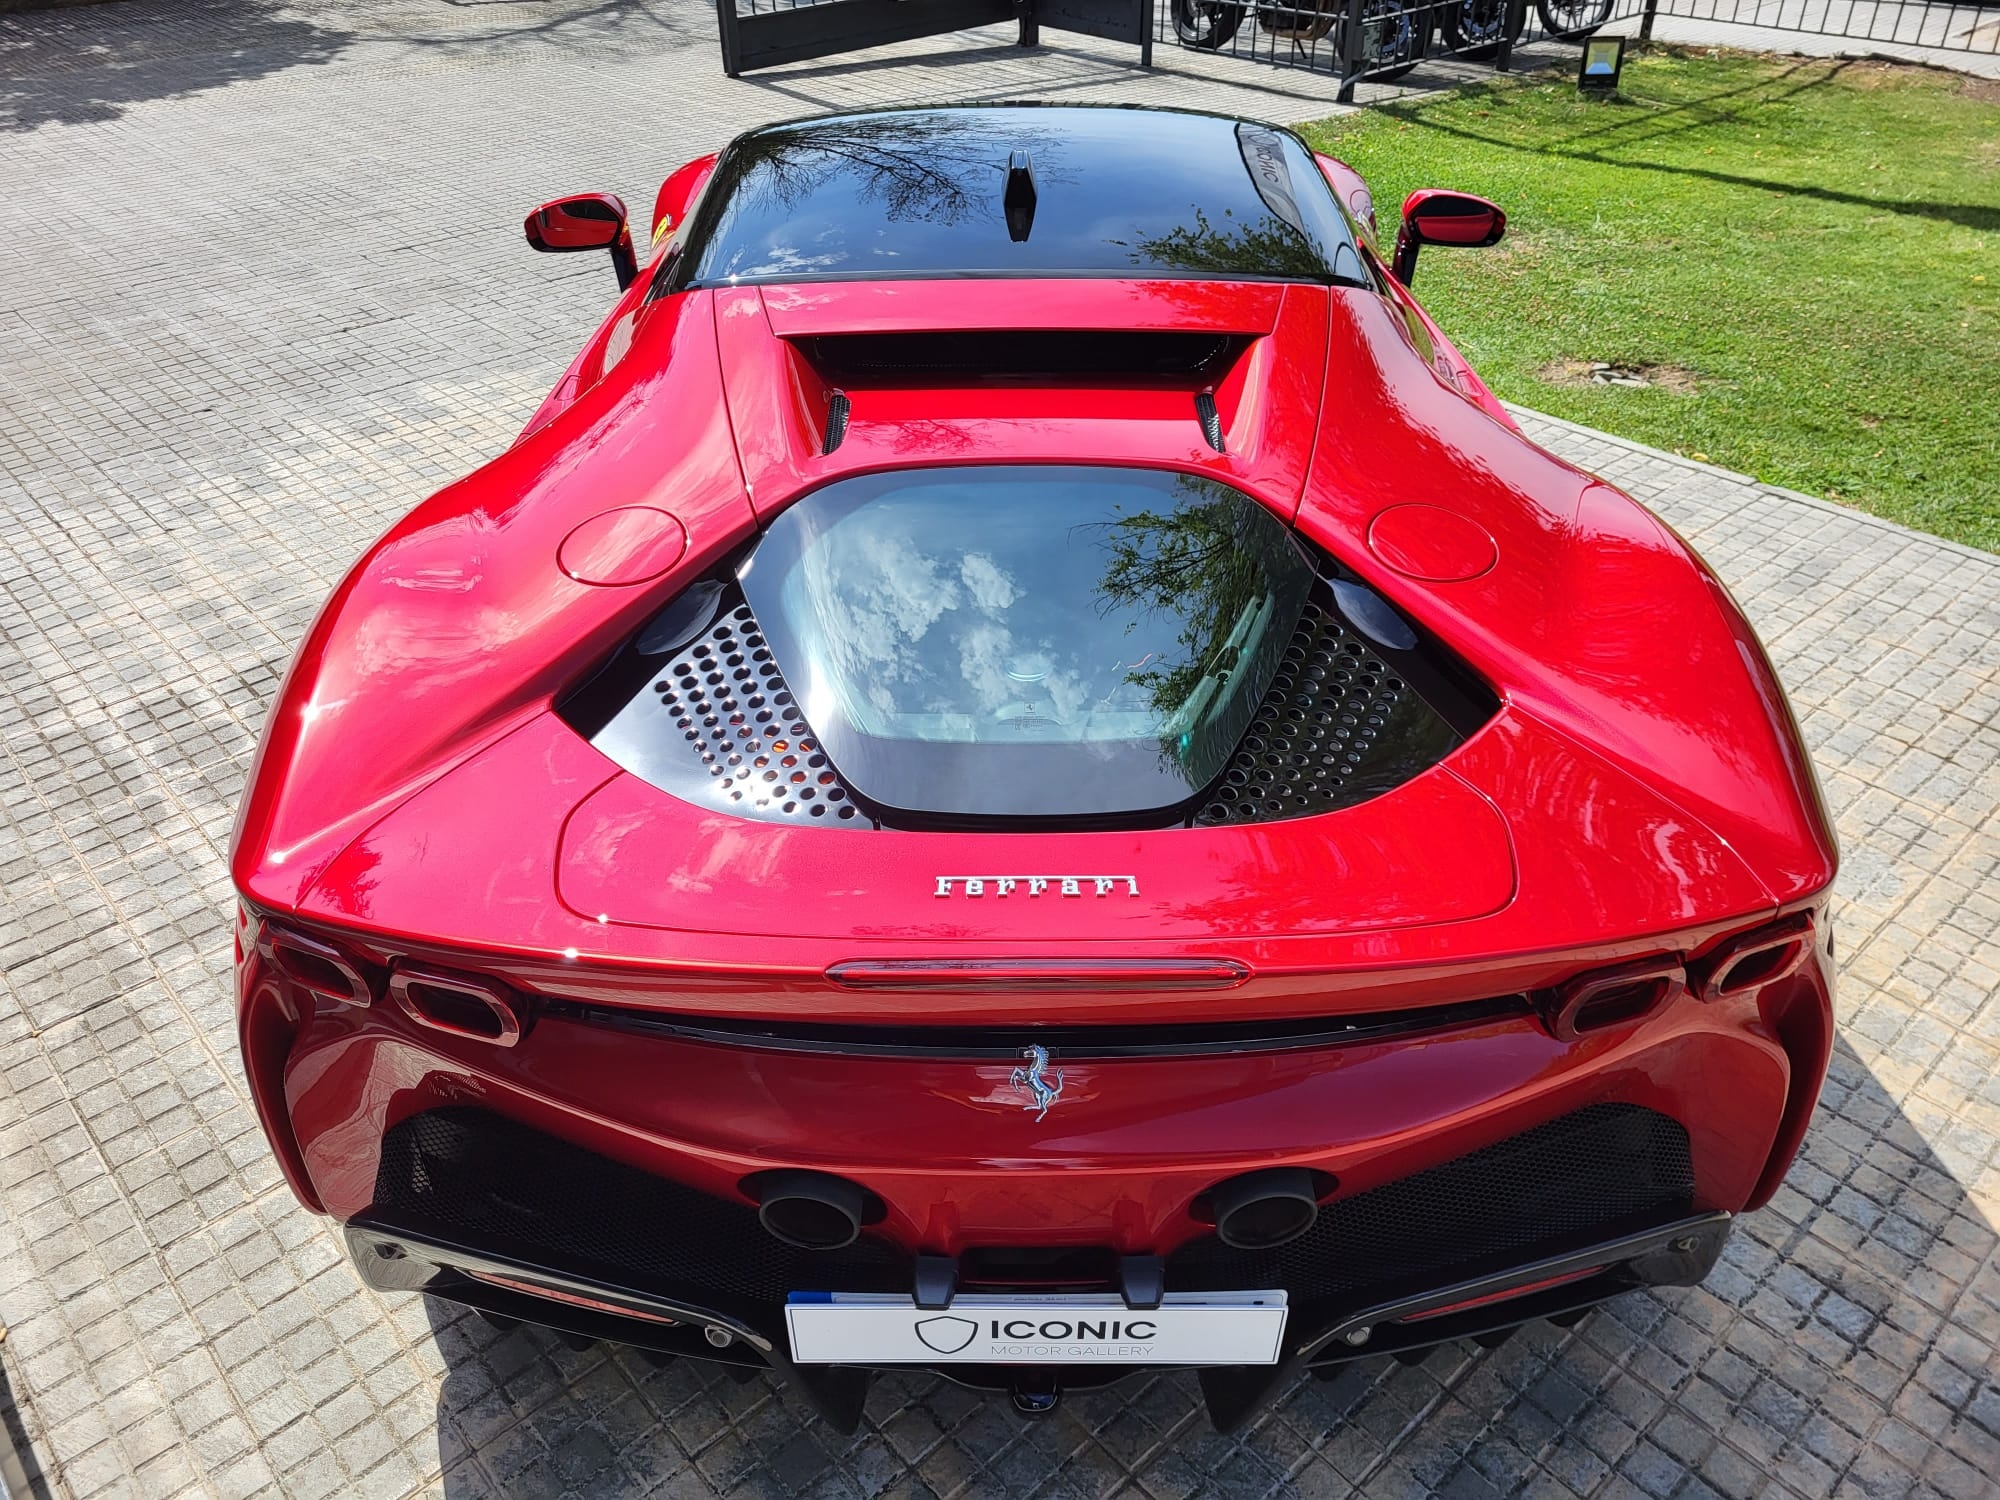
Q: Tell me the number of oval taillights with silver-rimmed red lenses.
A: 4